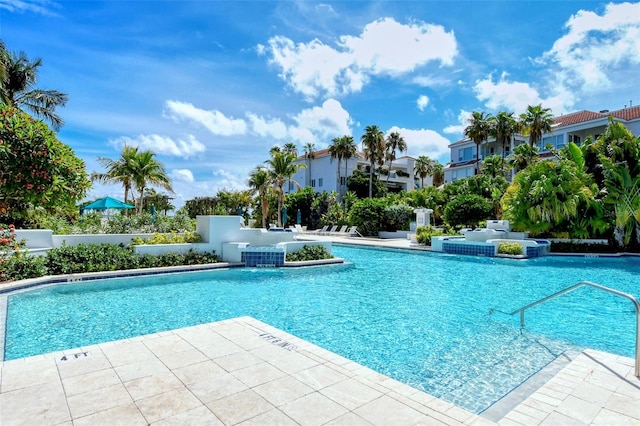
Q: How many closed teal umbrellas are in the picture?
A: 4